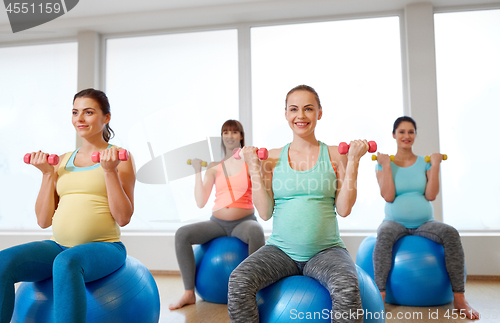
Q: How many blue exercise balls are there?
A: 4